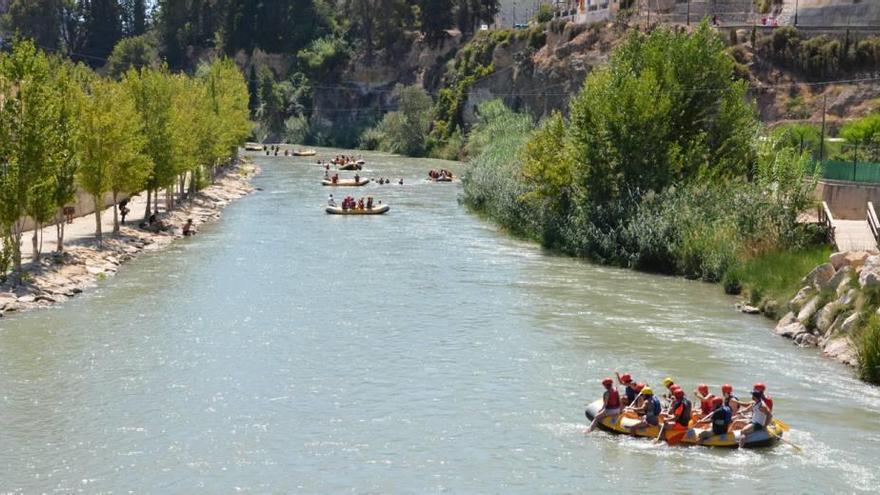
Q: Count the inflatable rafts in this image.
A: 8